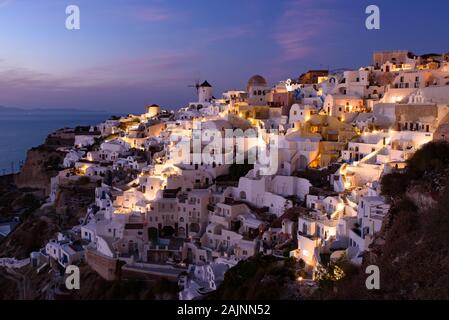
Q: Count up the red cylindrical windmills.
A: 0